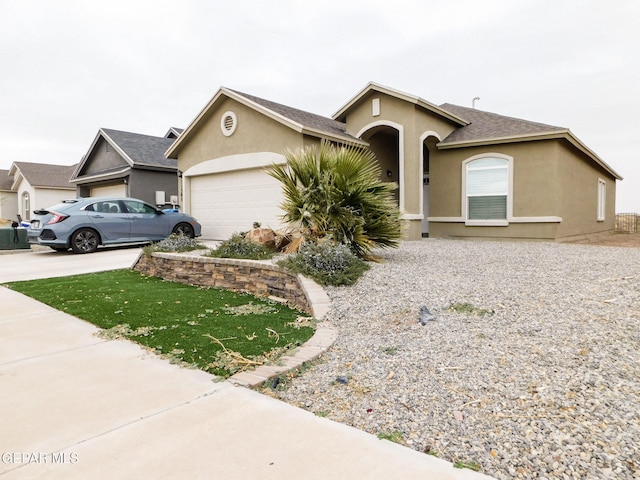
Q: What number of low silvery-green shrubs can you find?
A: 3